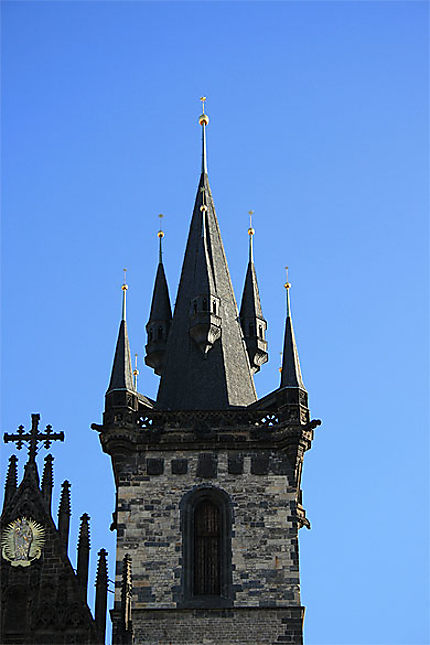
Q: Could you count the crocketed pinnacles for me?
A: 6